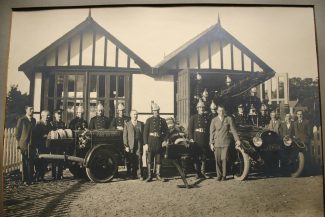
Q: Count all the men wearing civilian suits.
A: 7